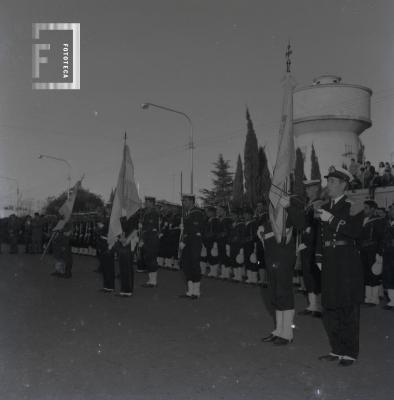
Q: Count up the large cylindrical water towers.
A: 1